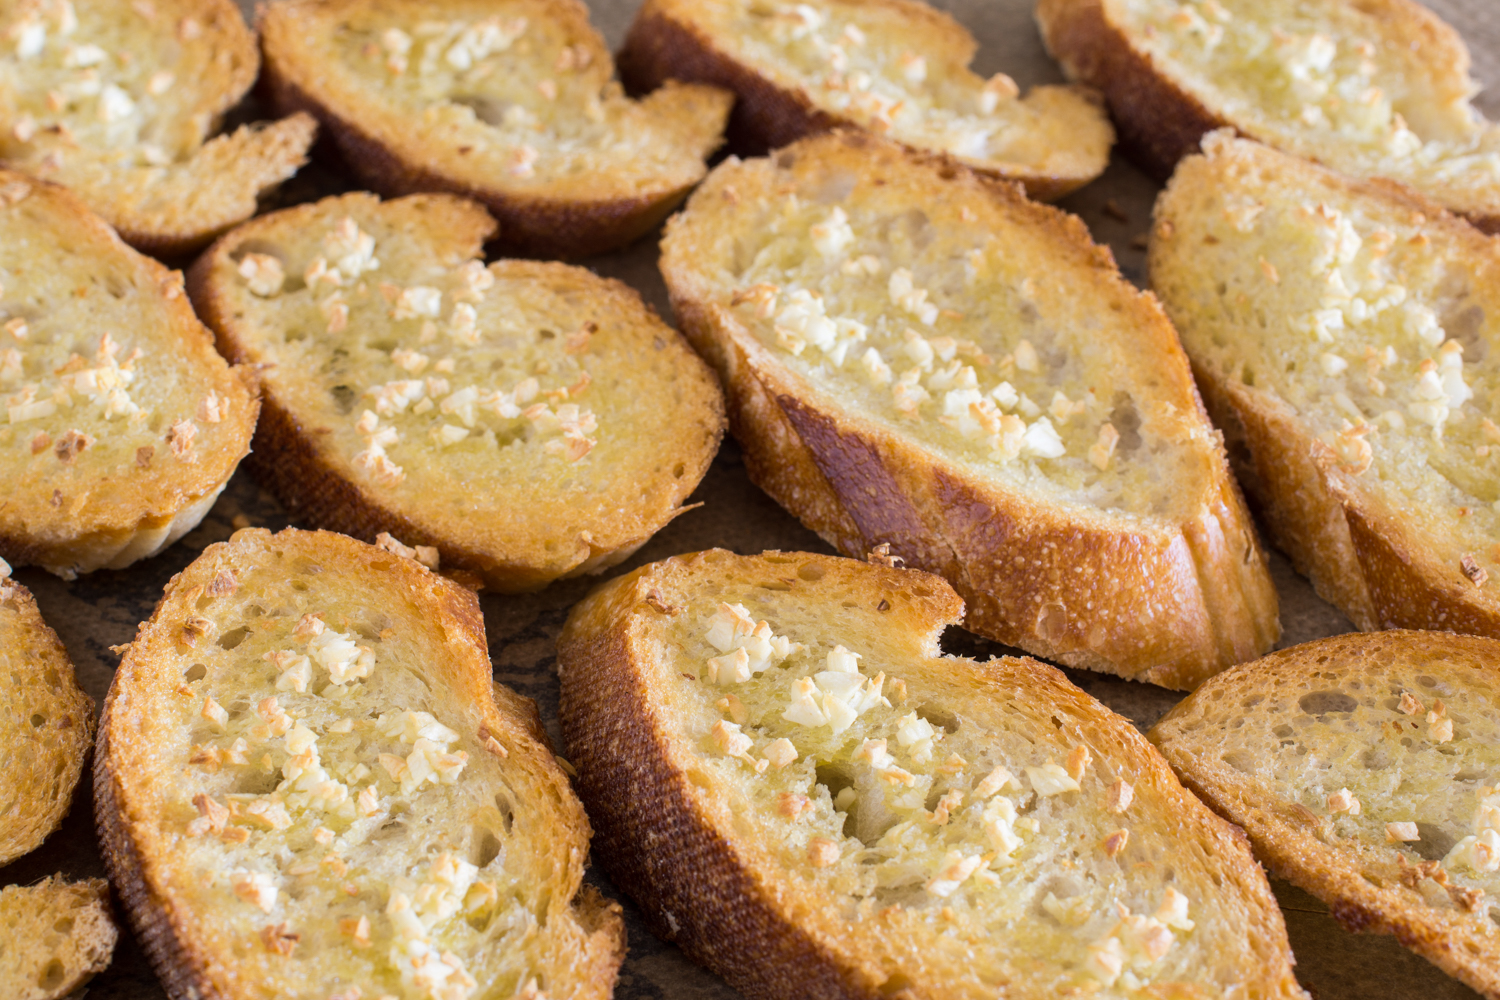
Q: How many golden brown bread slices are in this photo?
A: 13